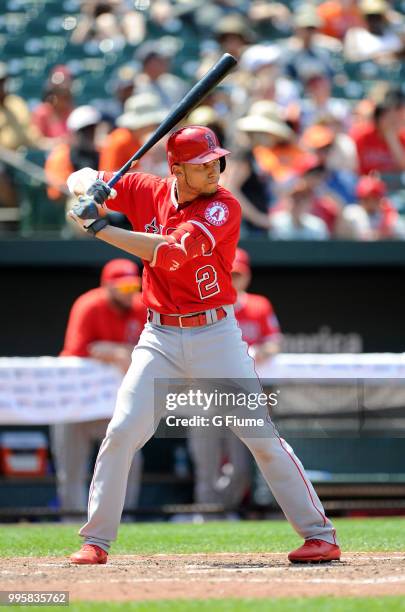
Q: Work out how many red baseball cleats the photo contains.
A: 2